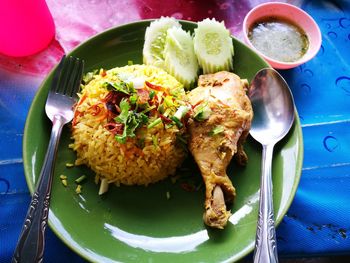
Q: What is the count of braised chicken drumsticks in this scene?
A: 1